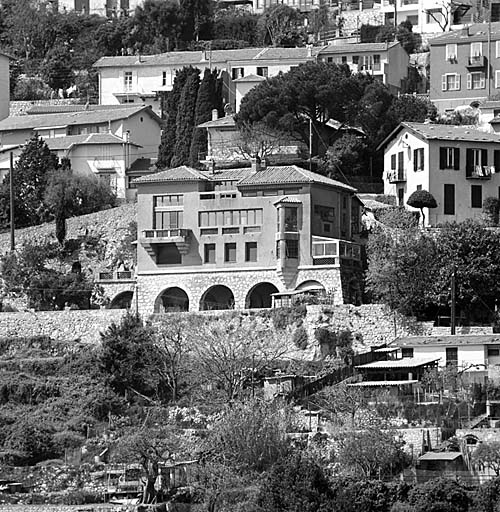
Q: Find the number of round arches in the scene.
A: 5